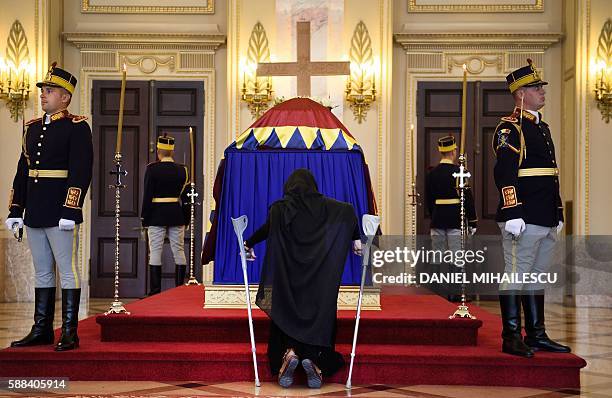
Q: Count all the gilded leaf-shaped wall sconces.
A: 4